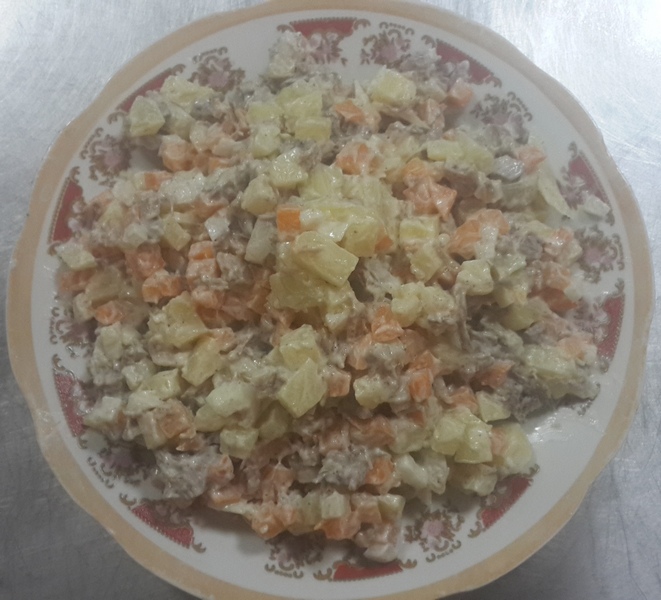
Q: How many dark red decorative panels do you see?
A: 10